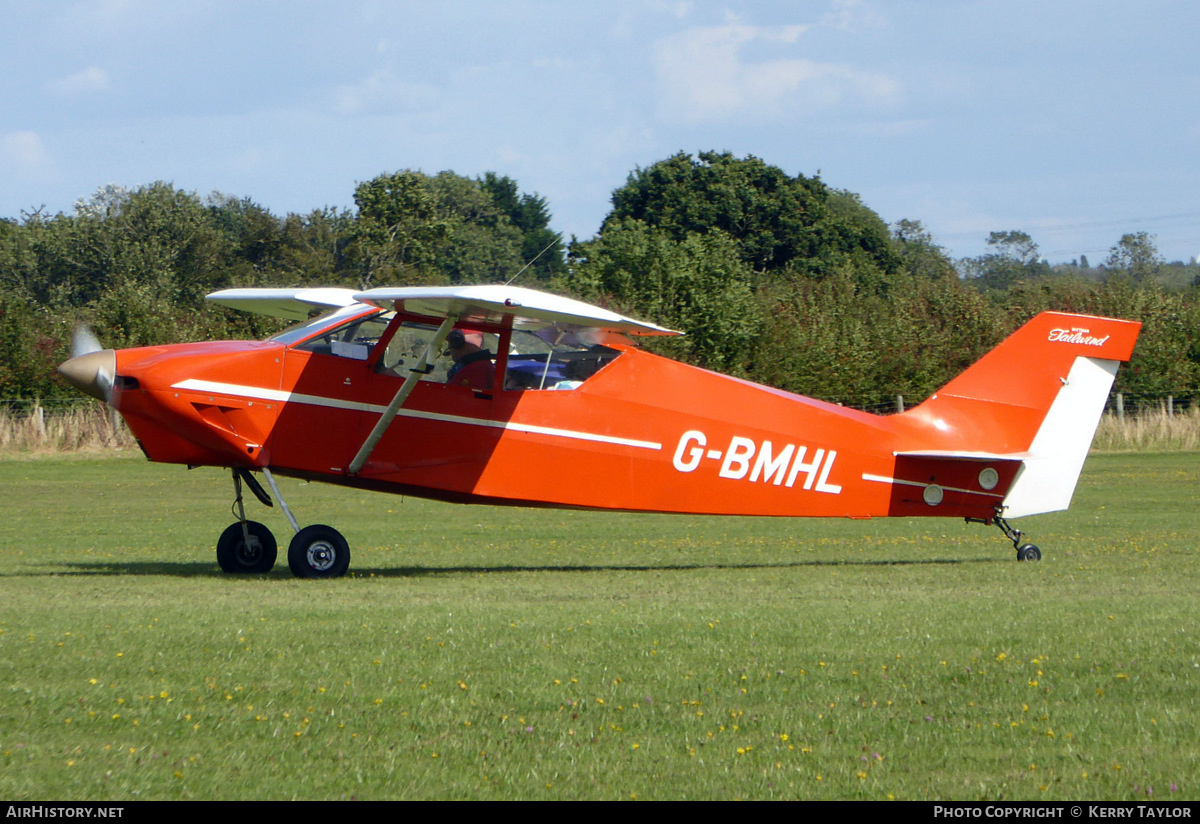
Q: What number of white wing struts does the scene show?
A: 1